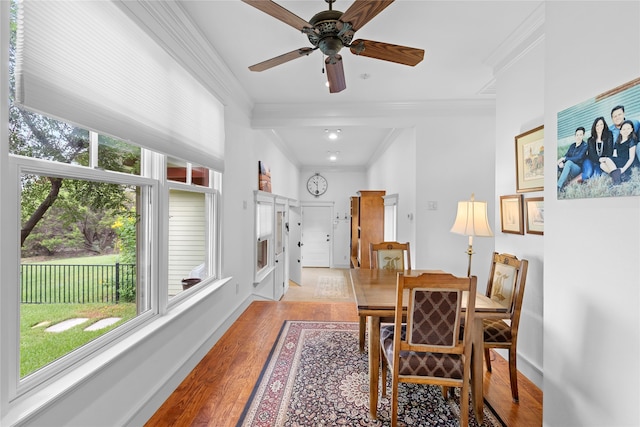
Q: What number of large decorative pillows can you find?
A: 0